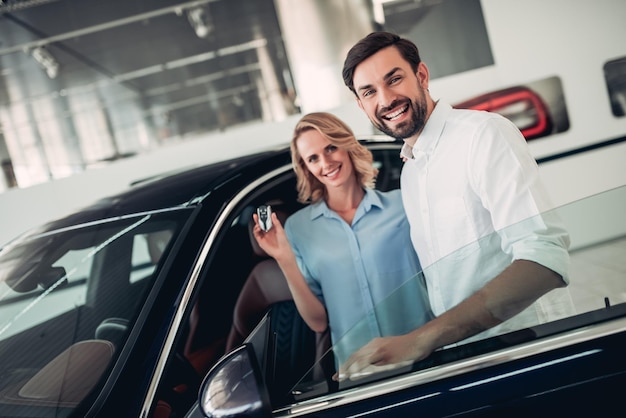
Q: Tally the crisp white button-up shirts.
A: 1